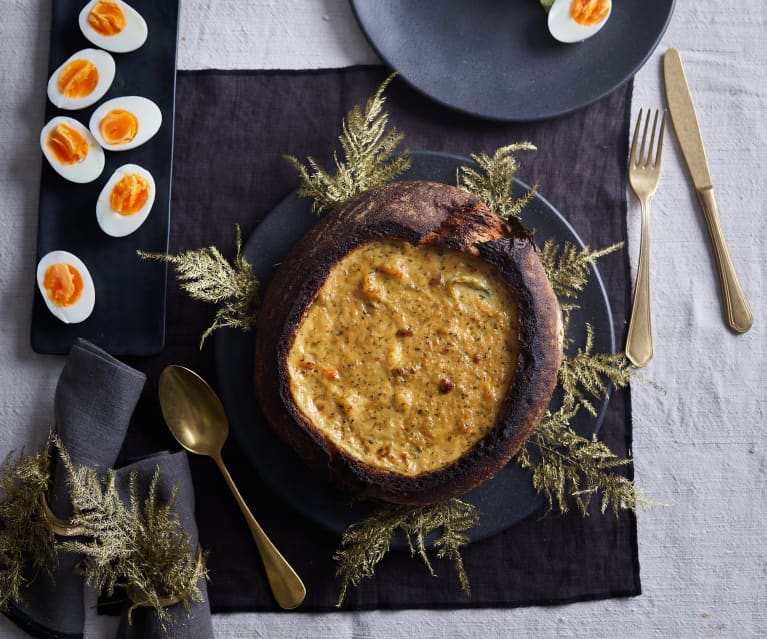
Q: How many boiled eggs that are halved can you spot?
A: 7